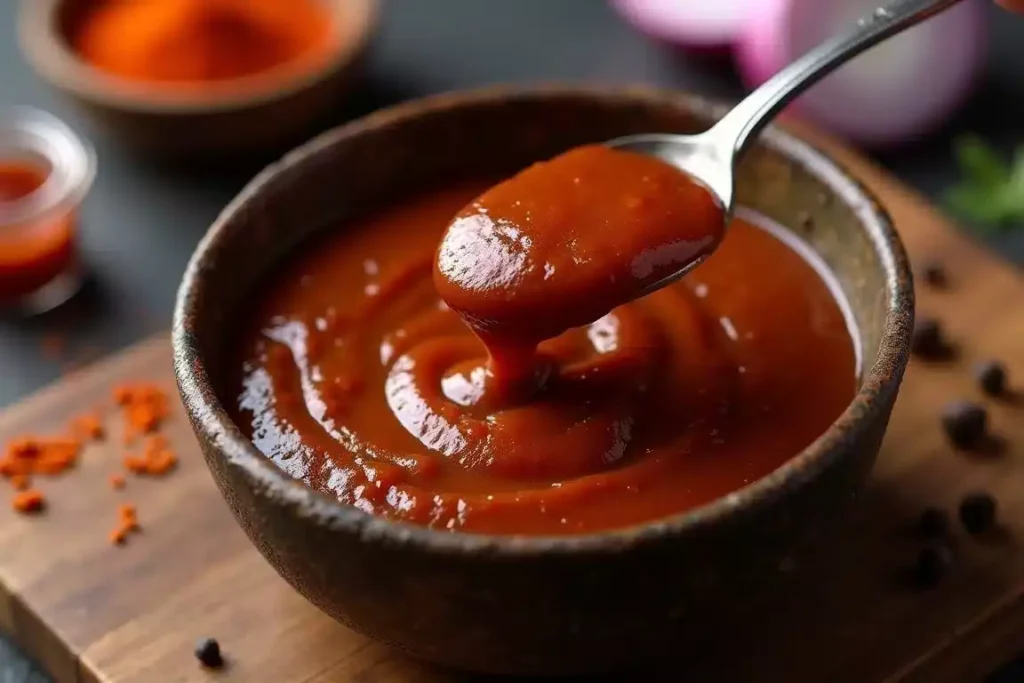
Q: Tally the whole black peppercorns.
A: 8